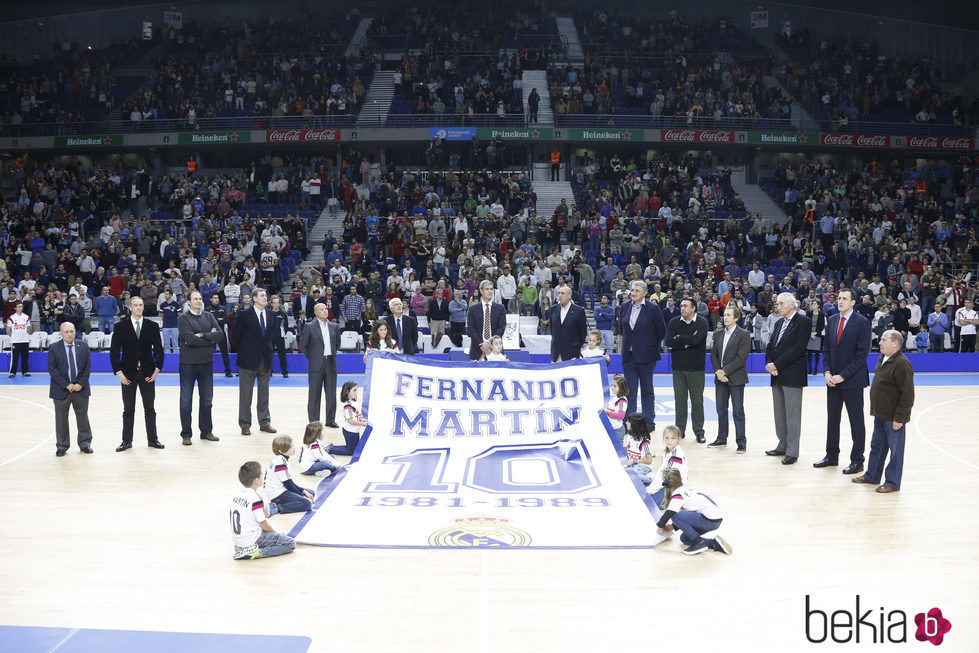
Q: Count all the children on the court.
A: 11